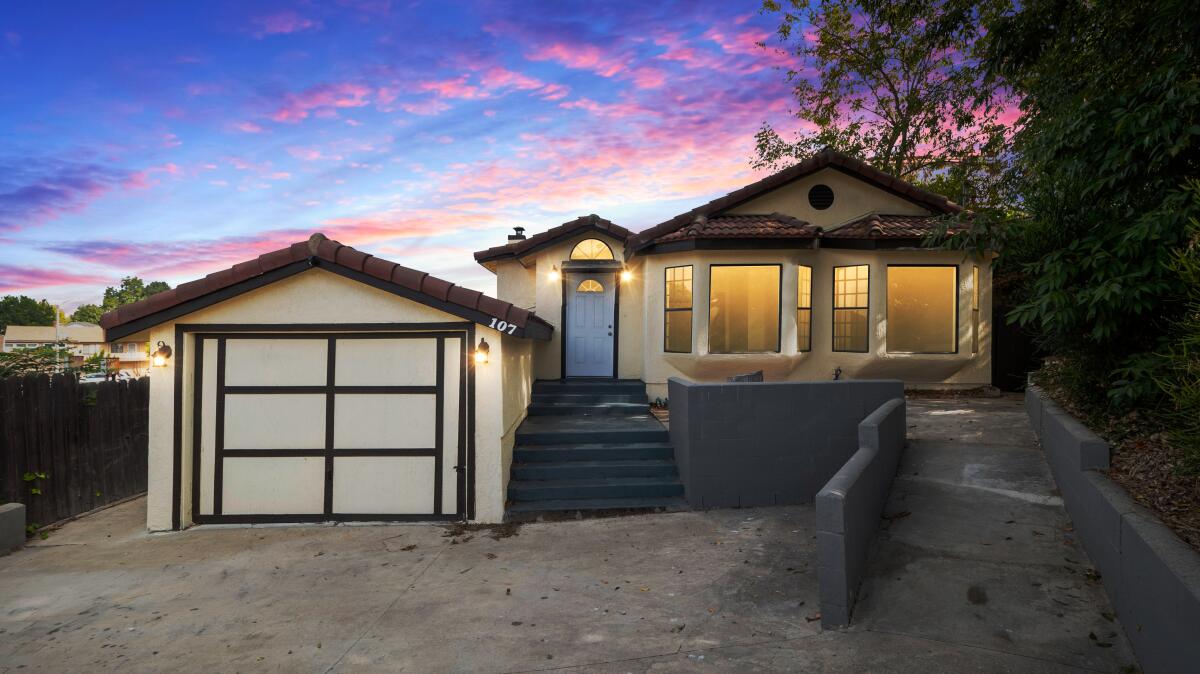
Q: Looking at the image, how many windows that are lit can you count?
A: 8